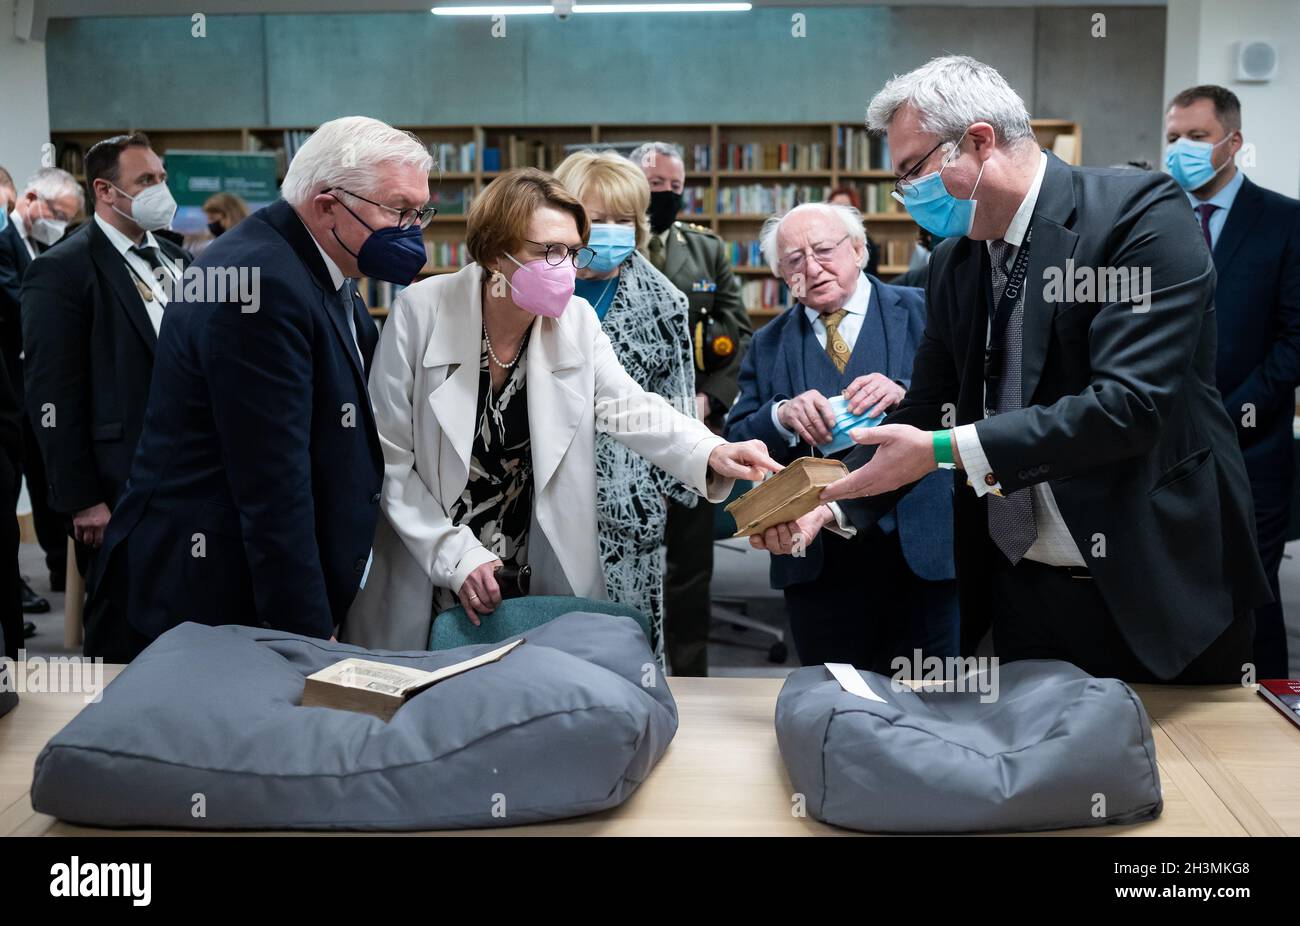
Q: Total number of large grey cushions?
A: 2